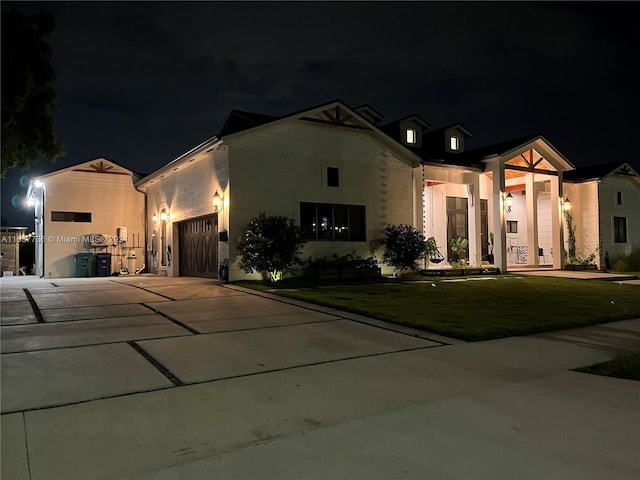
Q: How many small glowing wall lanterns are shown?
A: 5